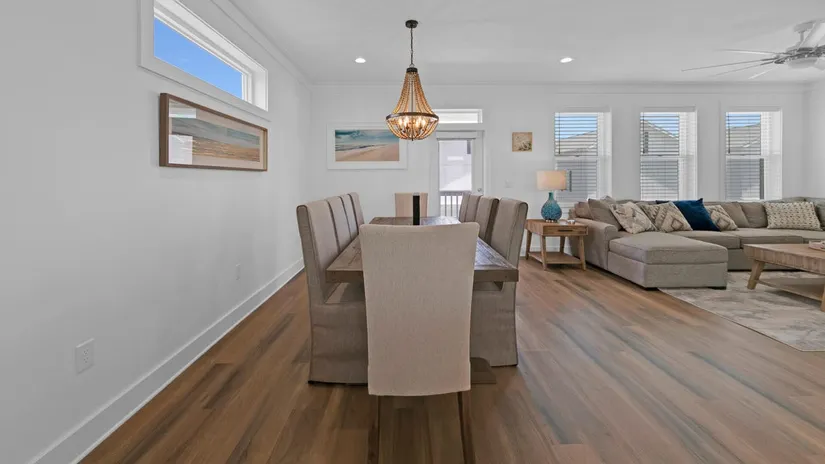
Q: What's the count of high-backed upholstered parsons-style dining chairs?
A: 10